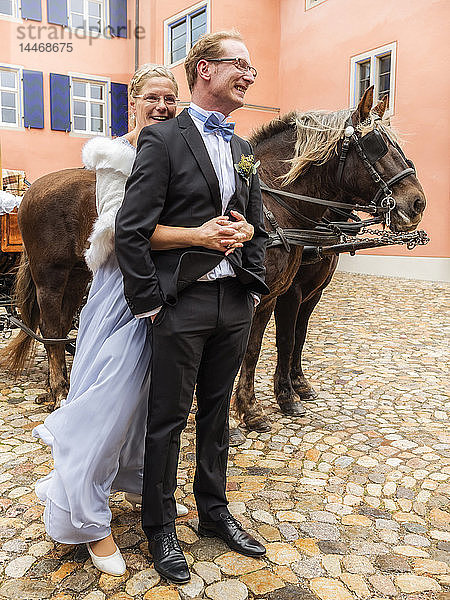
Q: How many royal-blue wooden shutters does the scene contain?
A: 6